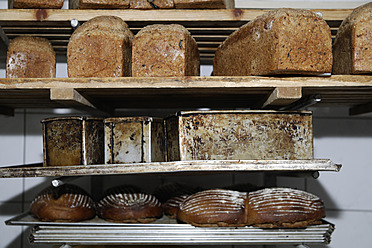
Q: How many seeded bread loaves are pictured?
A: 5